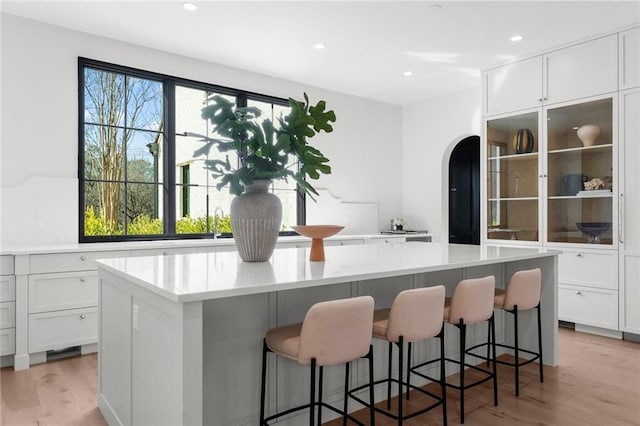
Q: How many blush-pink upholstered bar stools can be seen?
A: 4